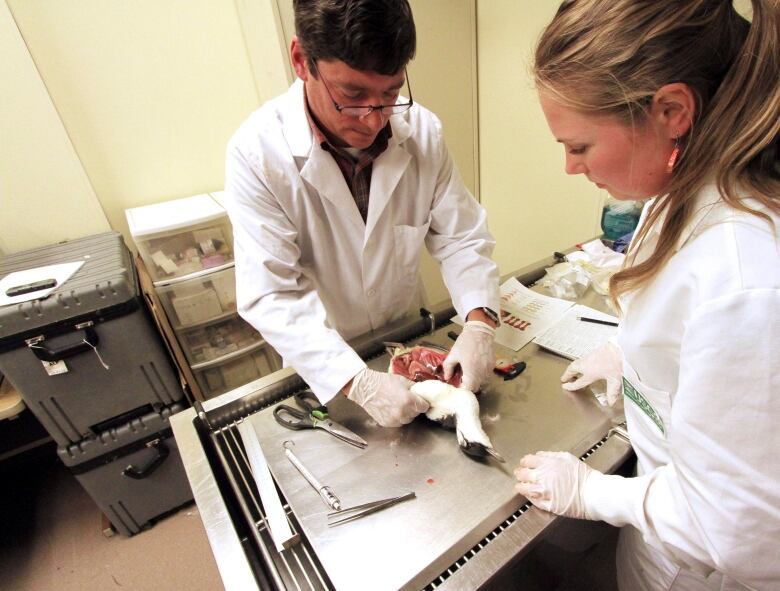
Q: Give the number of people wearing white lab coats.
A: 2